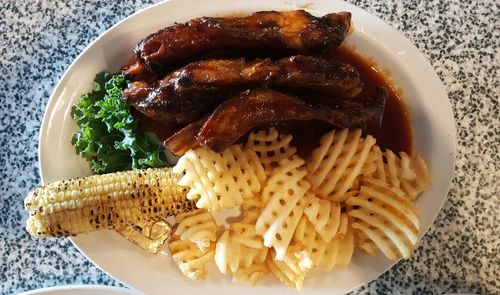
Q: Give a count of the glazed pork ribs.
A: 3